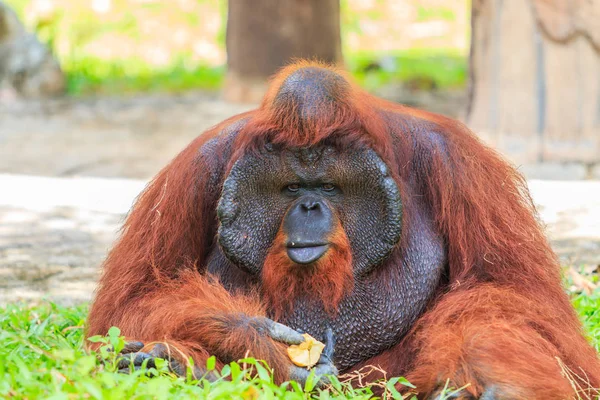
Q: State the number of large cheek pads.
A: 2